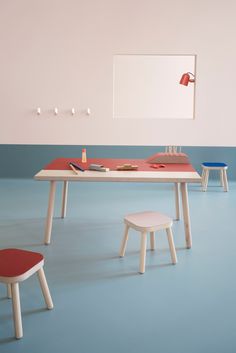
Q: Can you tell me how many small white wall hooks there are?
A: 4